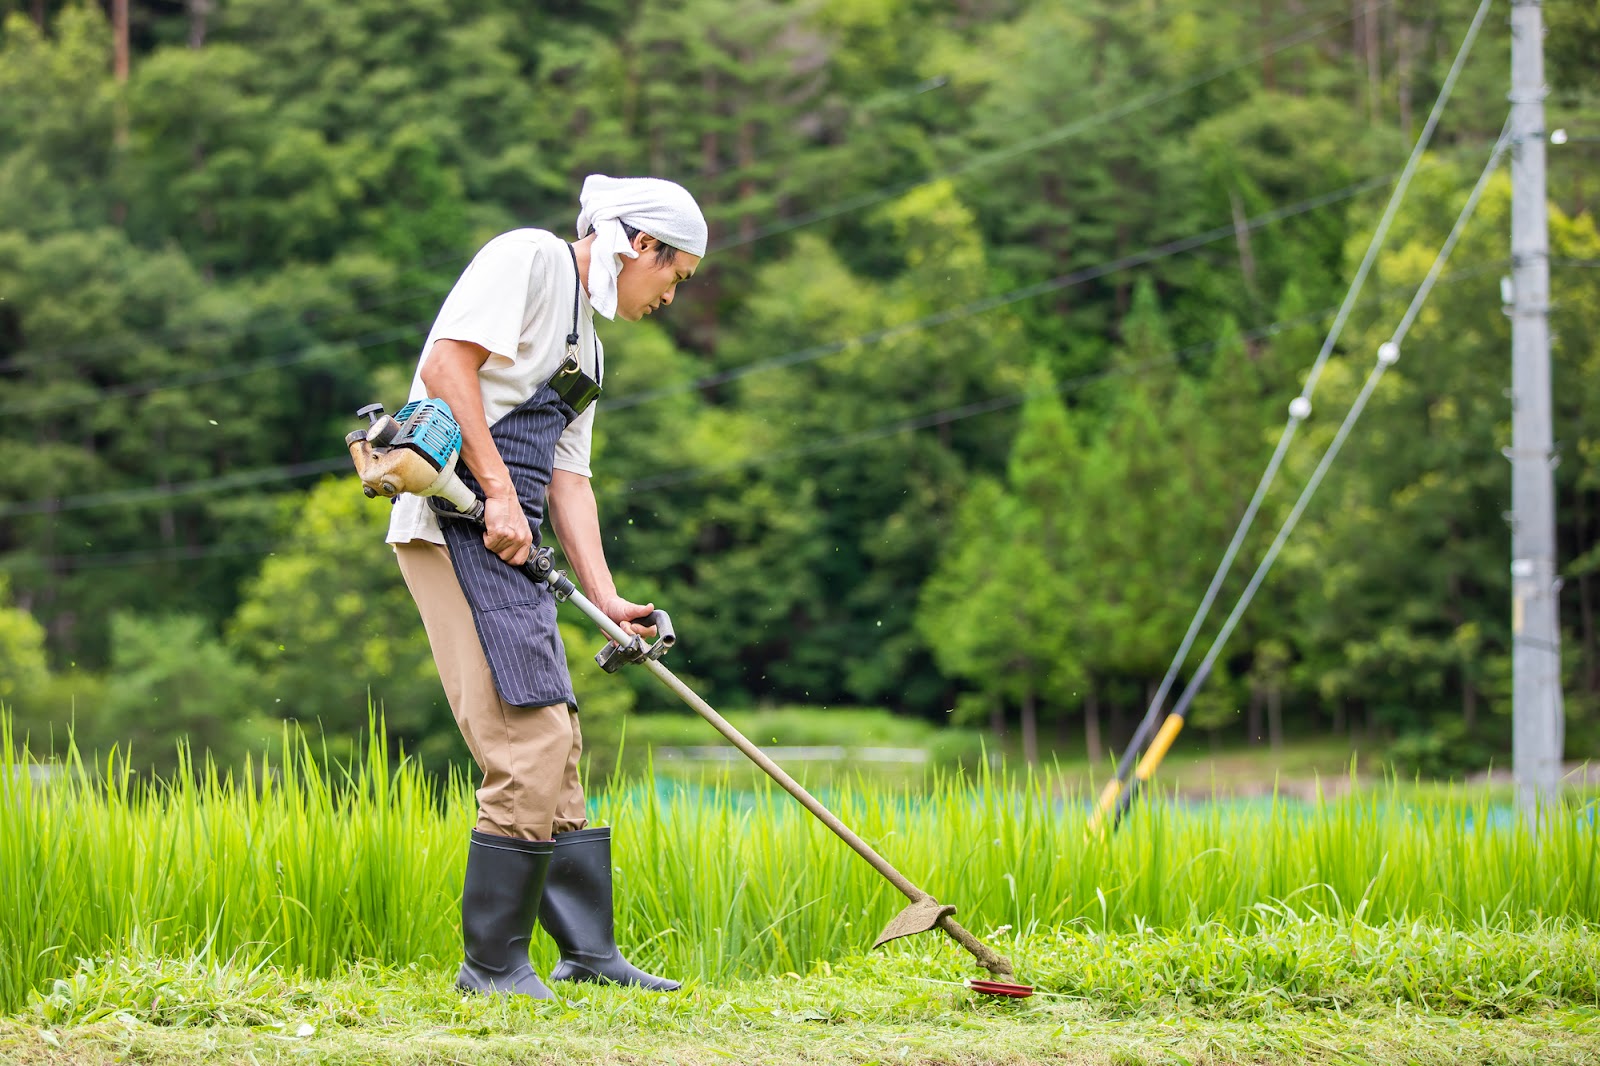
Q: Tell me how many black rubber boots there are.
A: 2